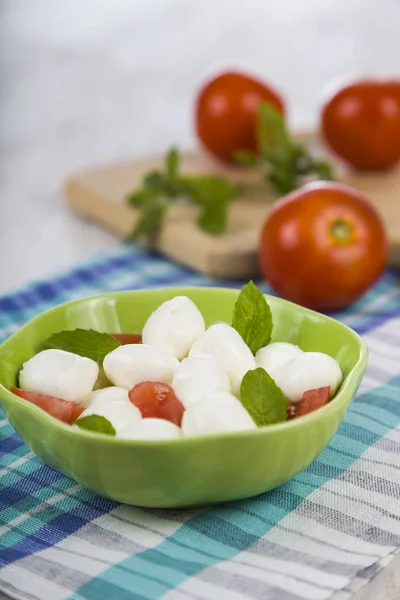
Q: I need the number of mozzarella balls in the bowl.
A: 11